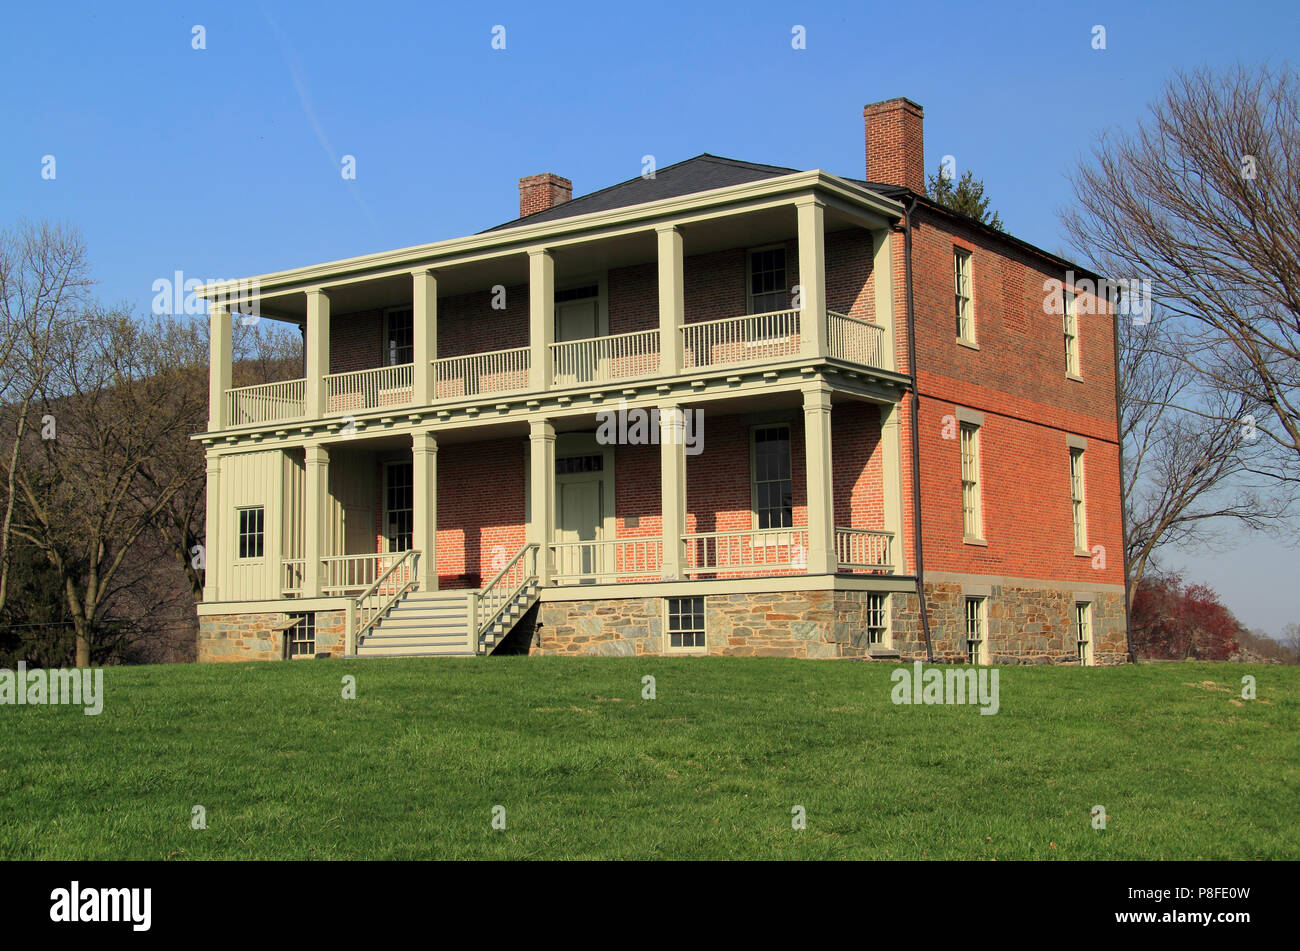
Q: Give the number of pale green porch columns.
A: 14